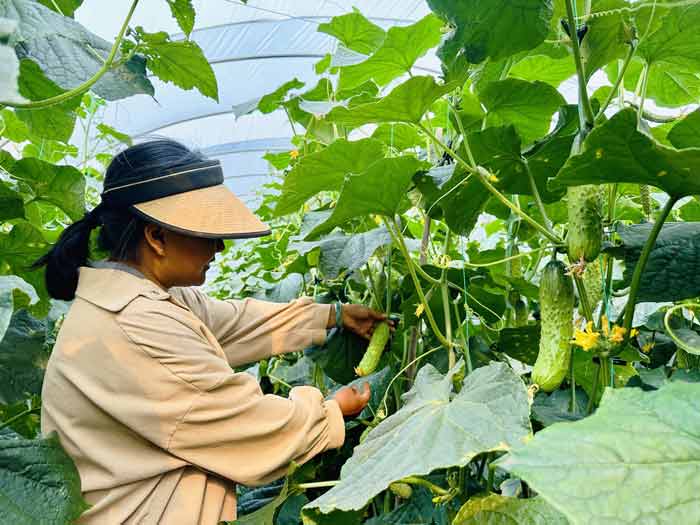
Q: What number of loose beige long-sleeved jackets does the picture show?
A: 1